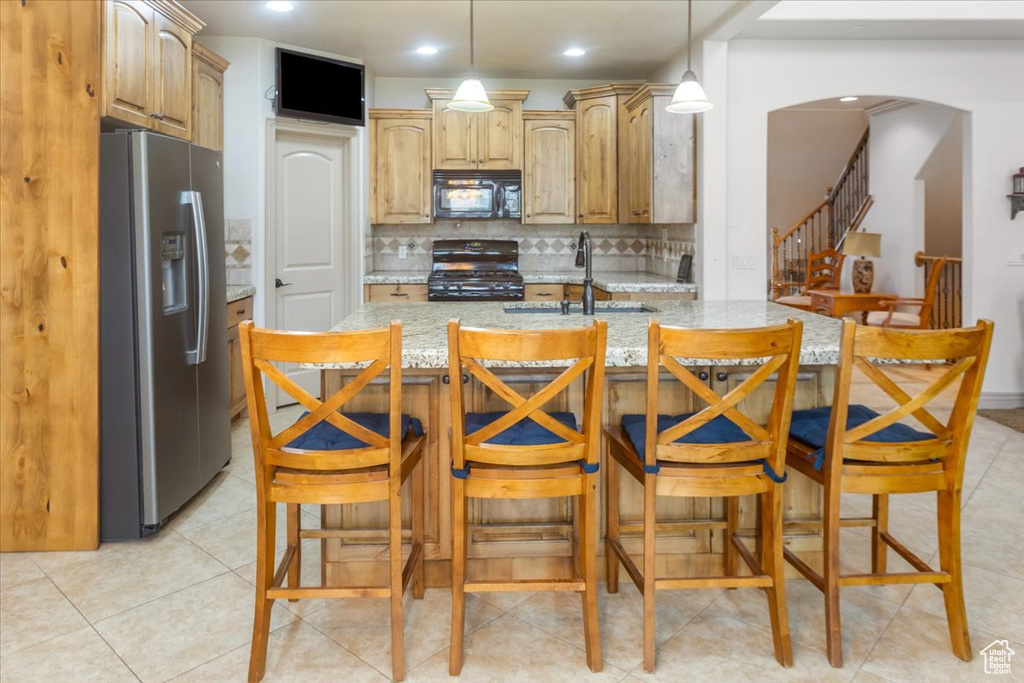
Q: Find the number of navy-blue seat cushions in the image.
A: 4